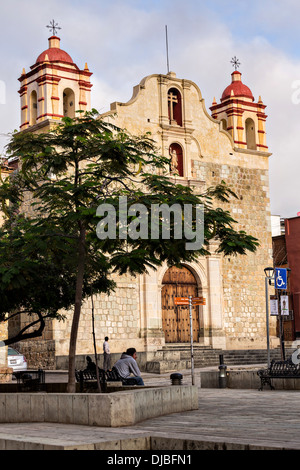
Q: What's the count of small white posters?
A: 2